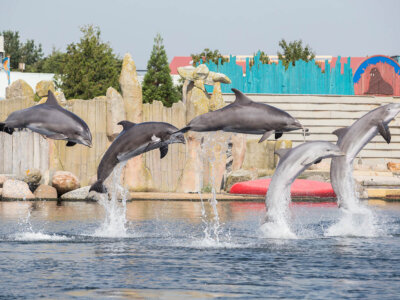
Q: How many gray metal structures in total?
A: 0